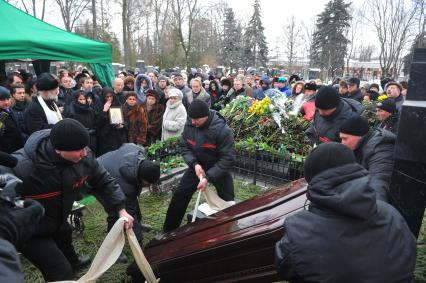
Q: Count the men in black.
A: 6